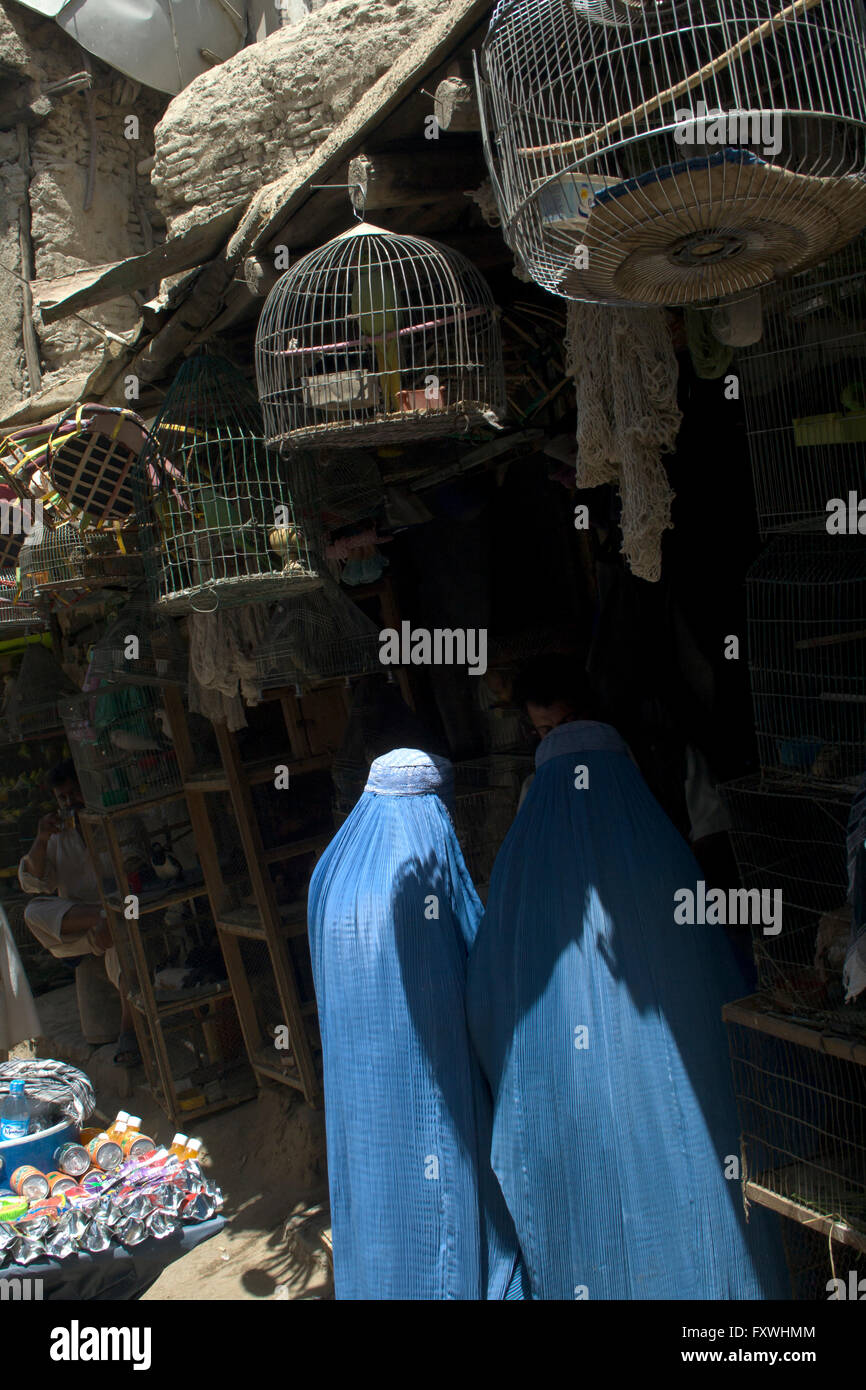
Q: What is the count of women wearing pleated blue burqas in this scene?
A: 2